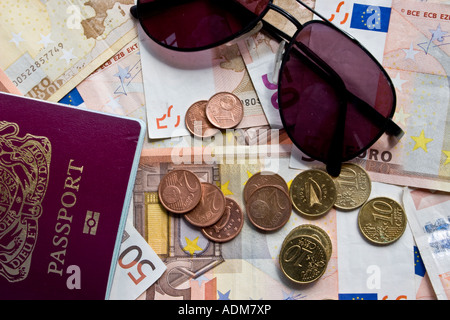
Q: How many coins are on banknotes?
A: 13